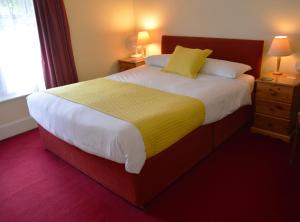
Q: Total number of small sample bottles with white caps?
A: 0